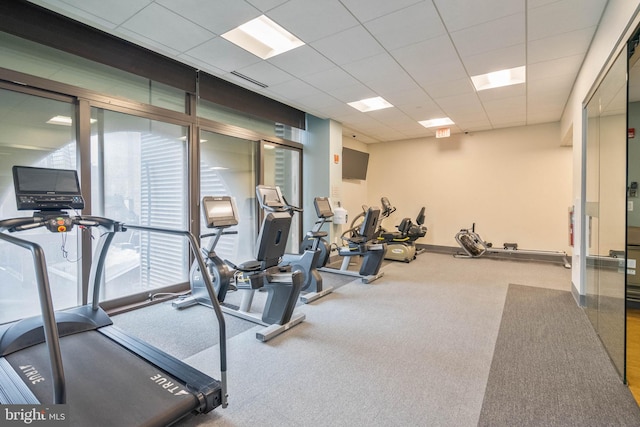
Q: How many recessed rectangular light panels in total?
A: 4